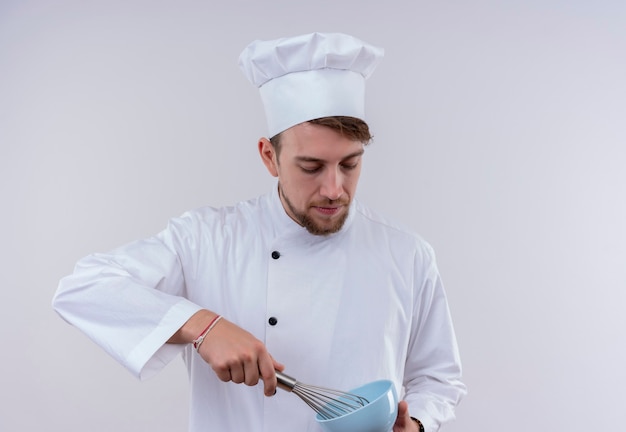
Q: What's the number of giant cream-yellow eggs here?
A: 0